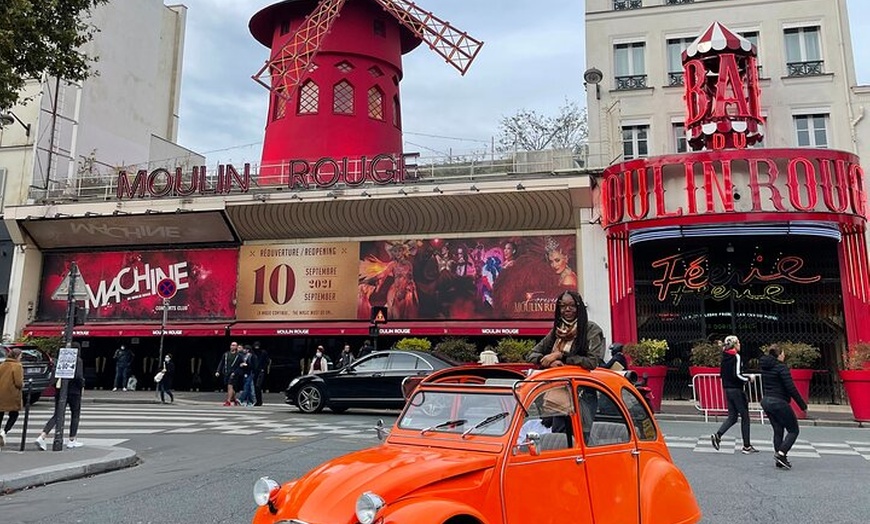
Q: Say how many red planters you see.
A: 4